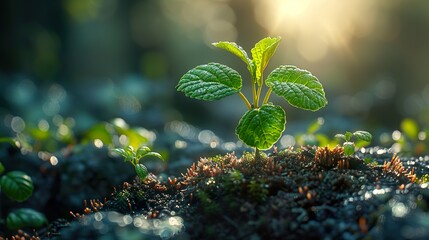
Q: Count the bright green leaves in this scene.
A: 5